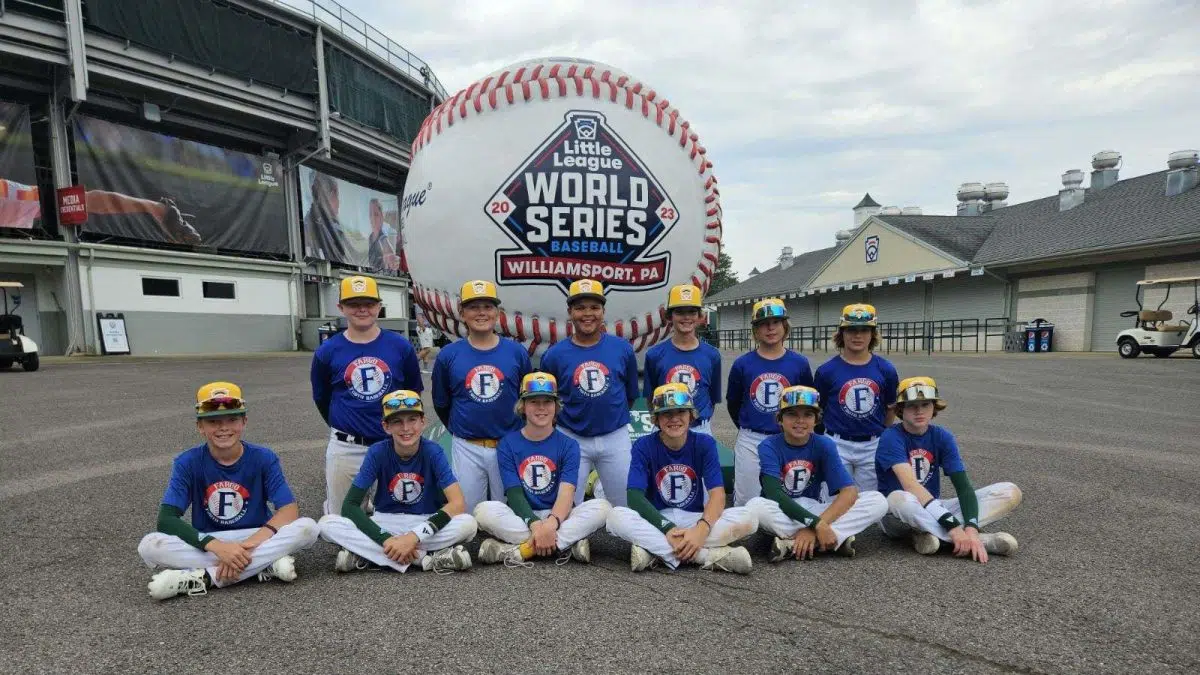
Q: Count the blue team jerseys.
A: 12